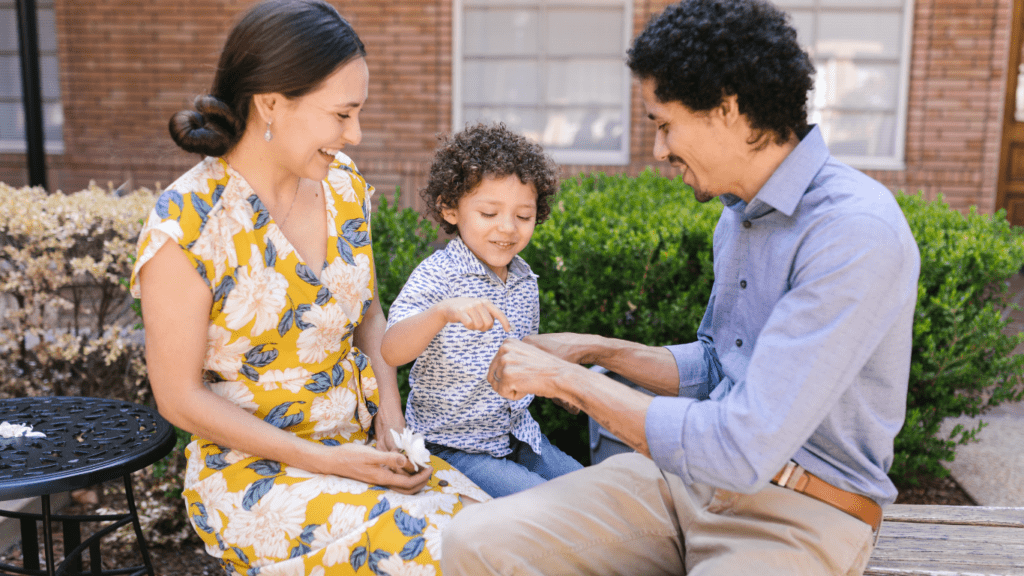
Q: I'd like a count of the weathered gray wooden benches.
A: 1